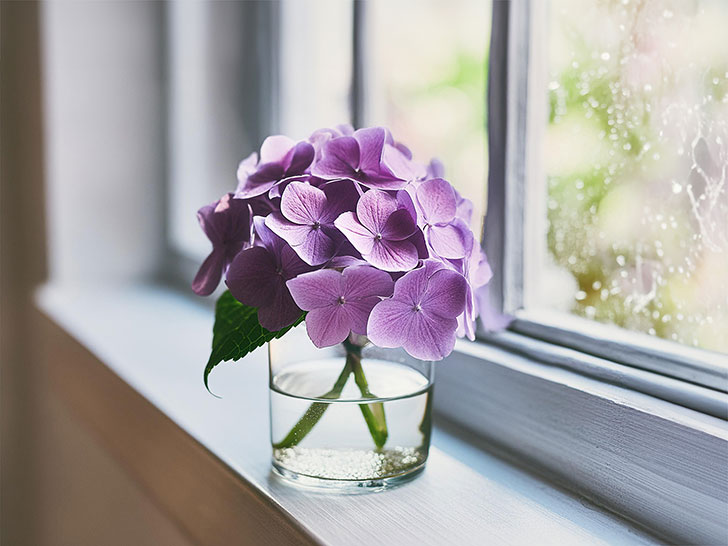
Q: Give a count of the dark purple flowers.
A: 2